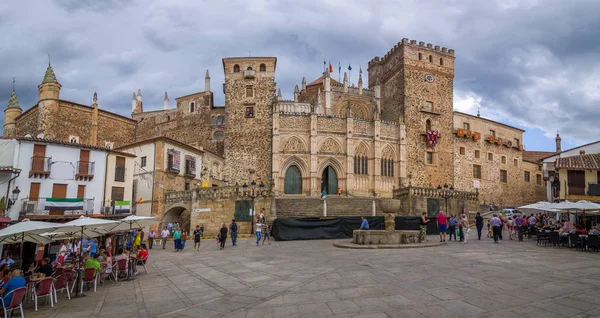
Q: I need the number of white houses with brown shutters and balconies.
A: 1